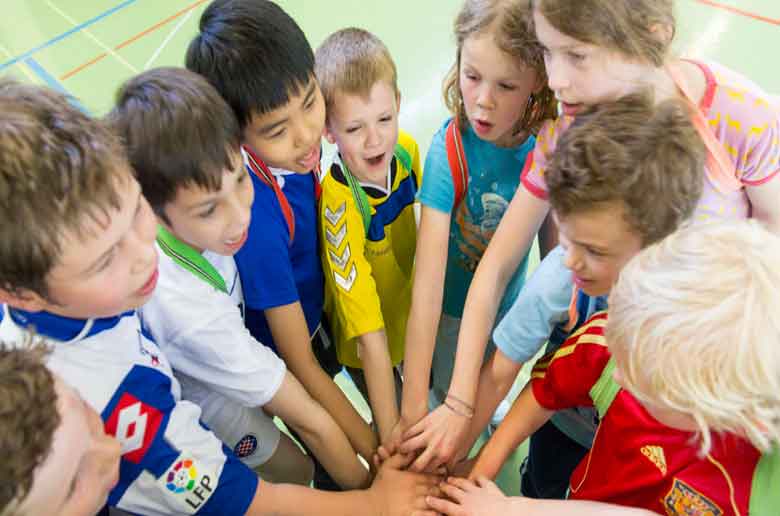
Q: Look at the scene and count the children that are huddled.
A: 9